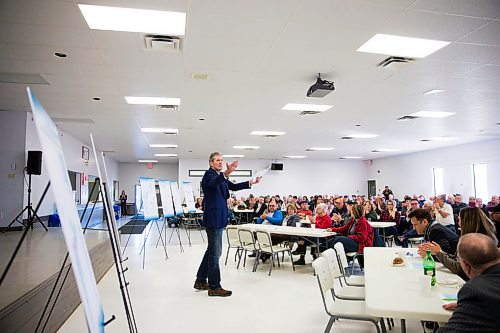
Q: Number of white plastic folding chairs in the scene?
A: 6